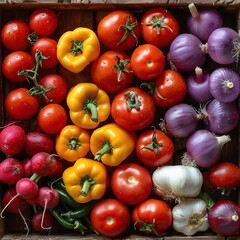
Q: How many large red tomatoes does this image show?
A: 10